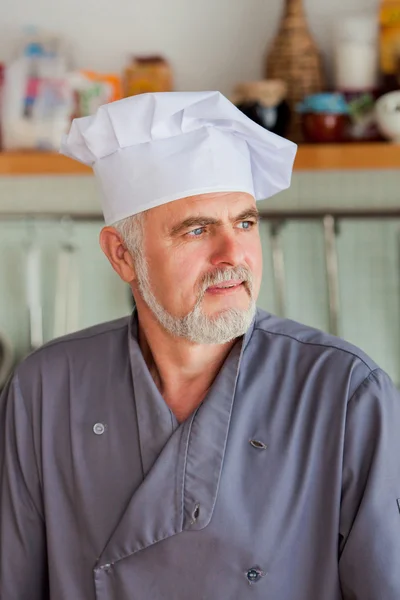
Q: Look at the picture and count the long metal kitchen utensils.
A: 4